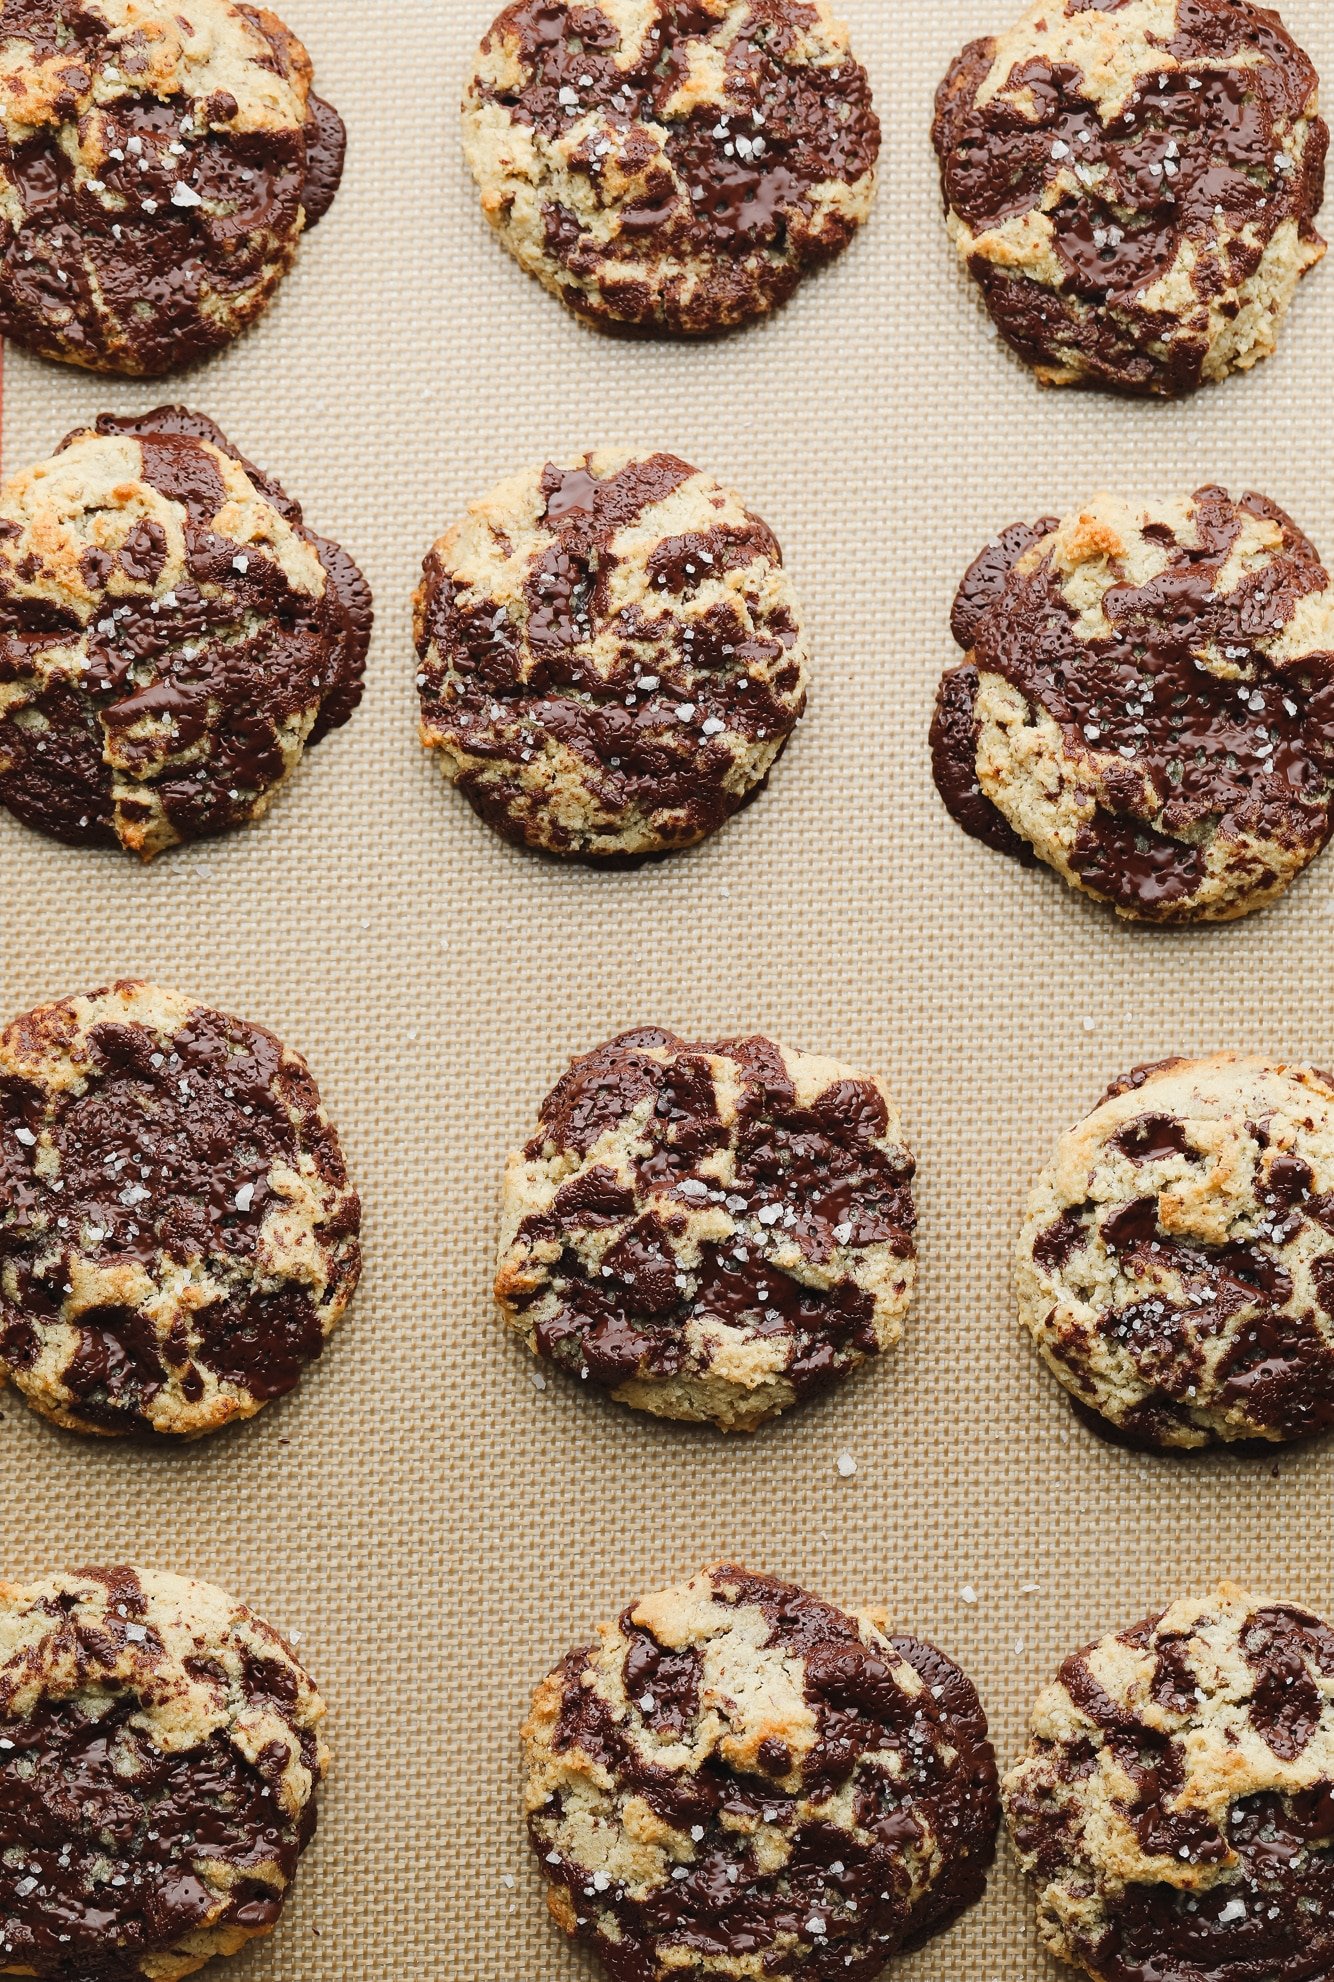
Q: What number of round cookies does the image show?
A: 12